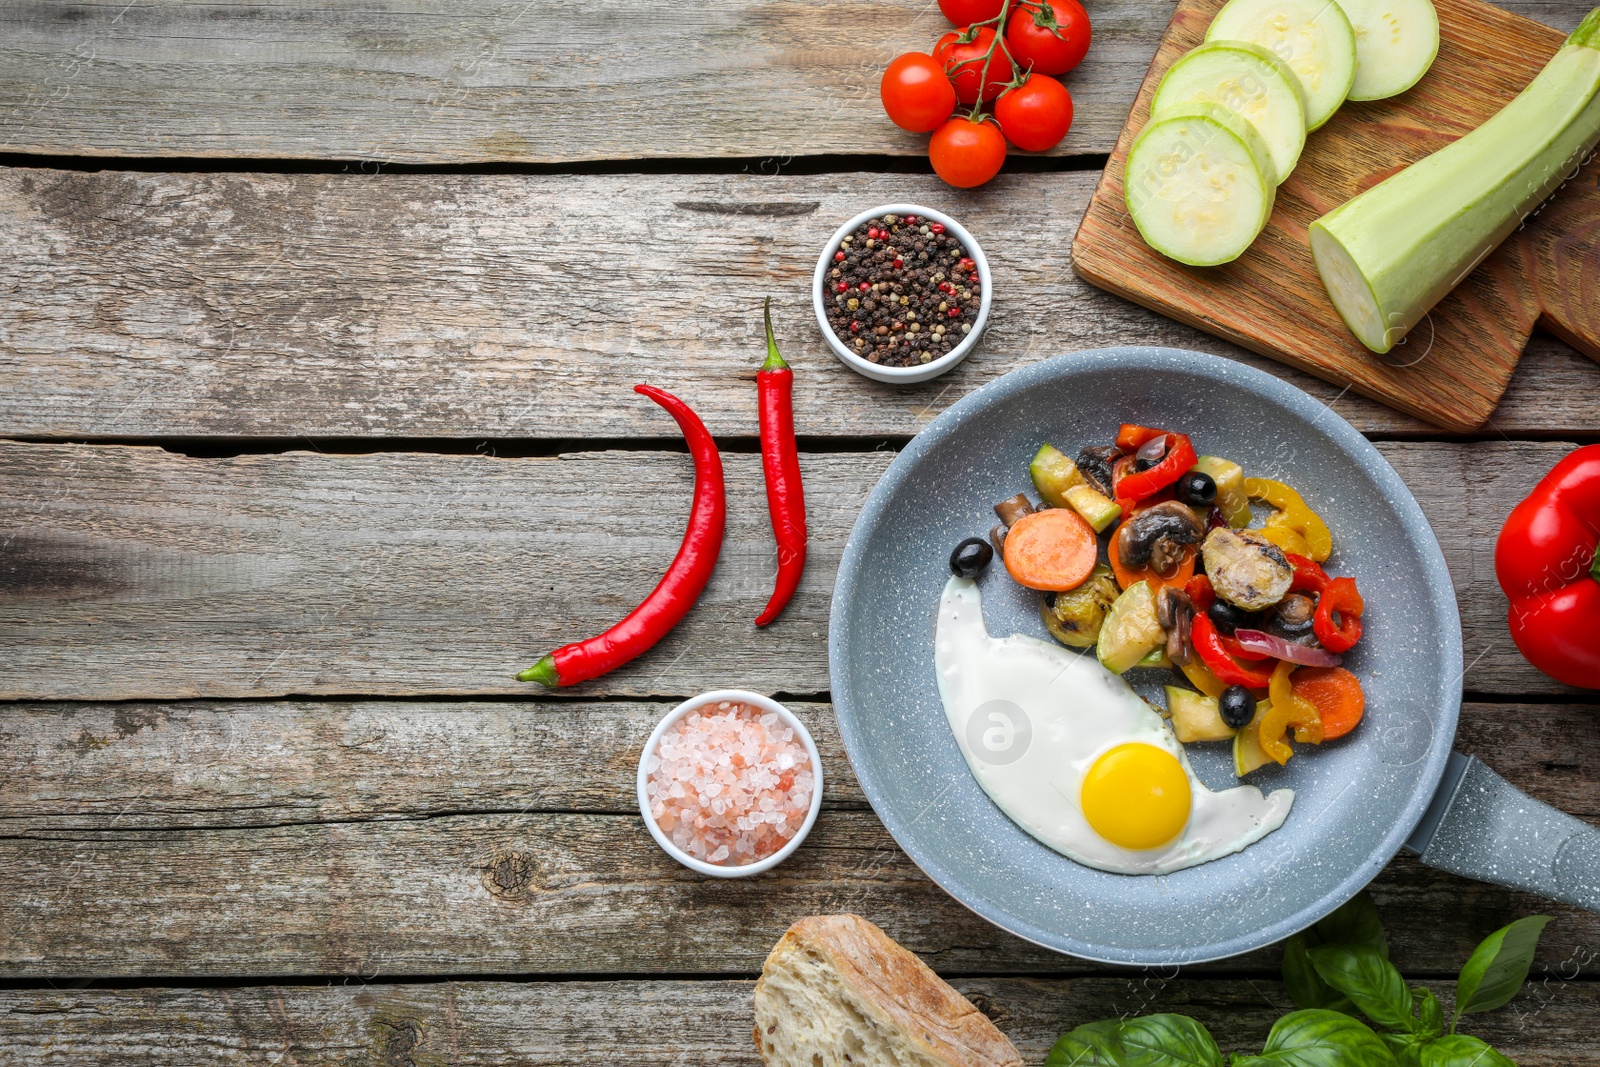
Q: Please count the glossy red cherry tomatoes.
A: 6